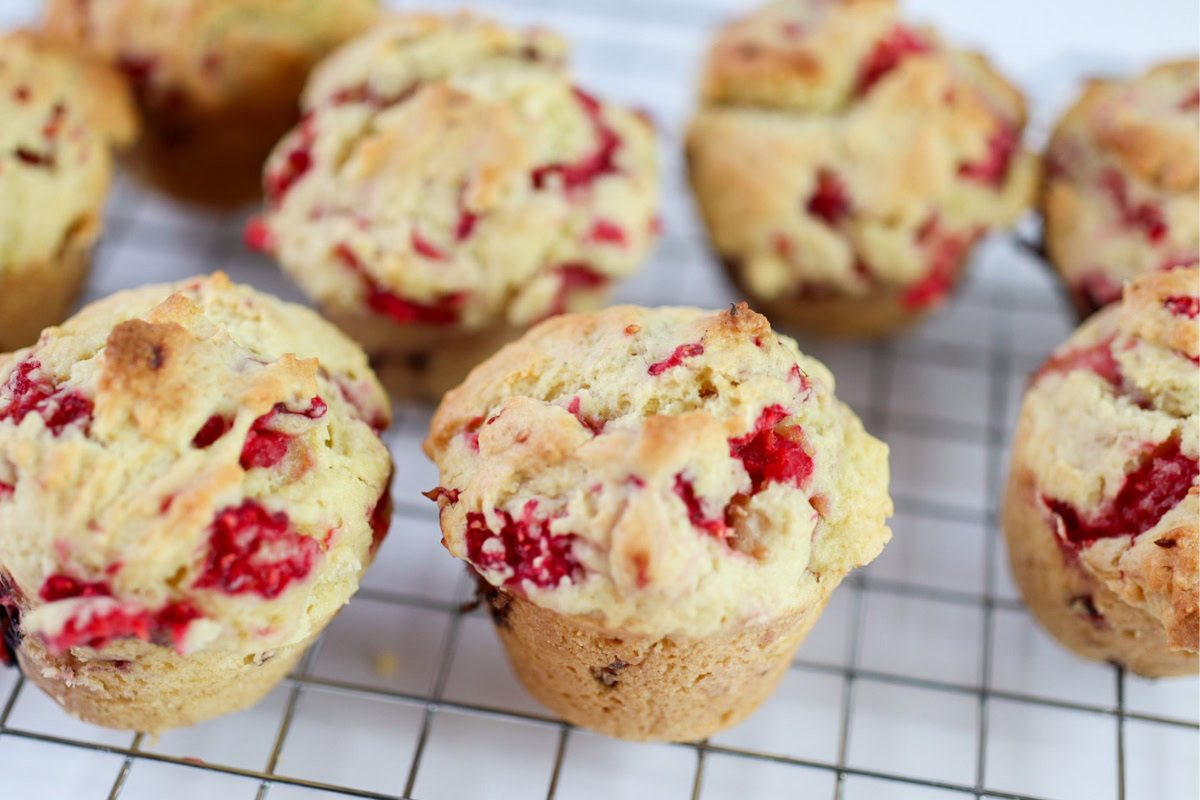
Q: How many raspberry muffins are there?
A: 8